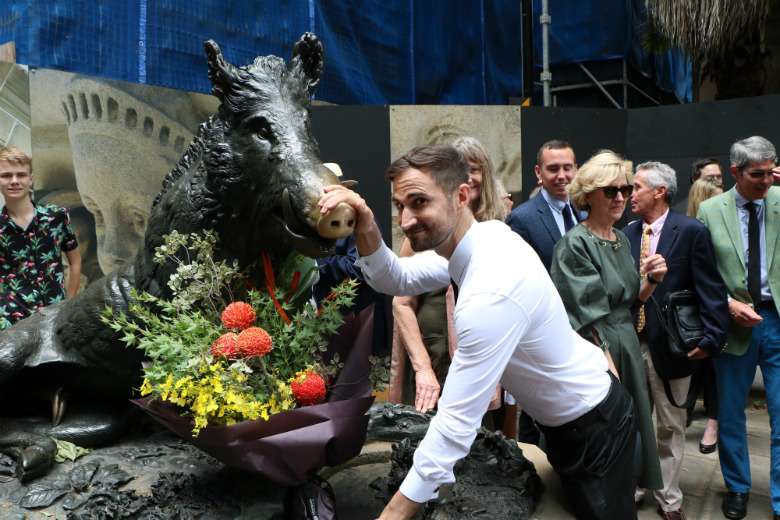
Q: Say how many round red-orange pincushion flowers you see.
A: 4